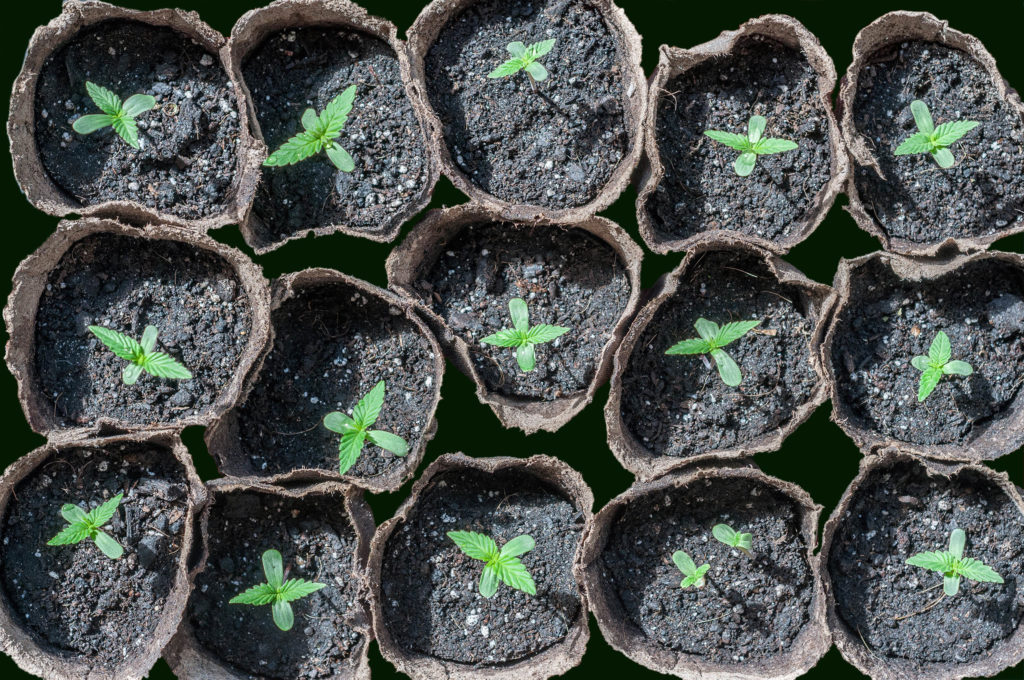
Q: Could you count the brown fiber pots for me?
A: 15